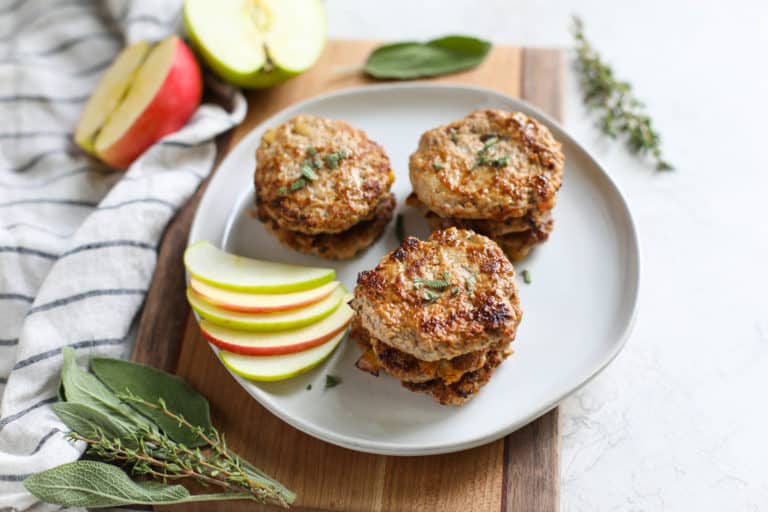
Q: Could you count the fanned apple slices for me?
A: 5